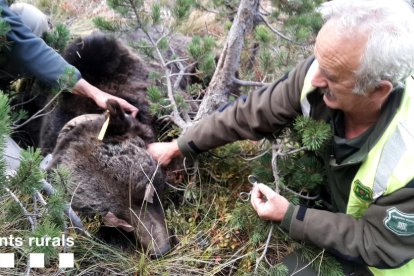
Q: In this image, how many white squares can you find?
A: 3